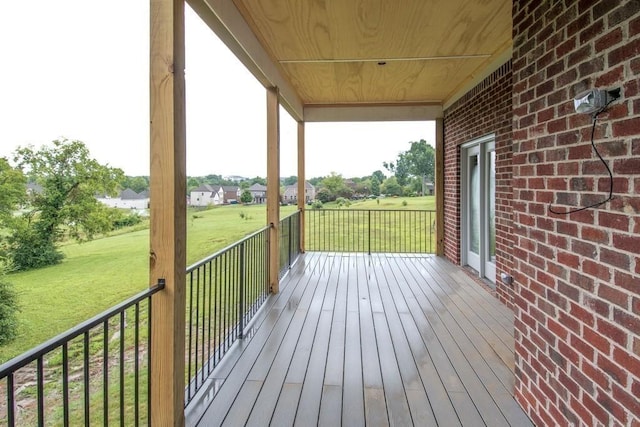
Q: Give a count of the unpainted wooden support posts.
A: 4